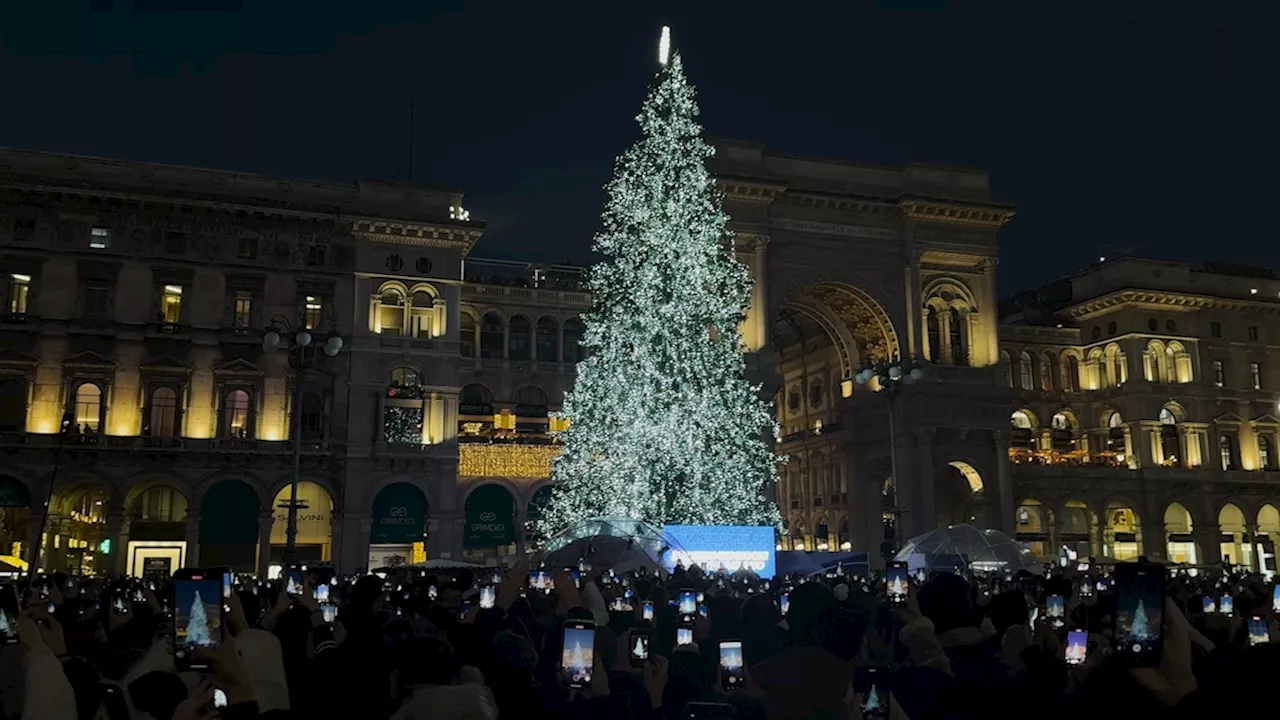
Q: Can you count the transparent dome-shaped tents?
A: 2